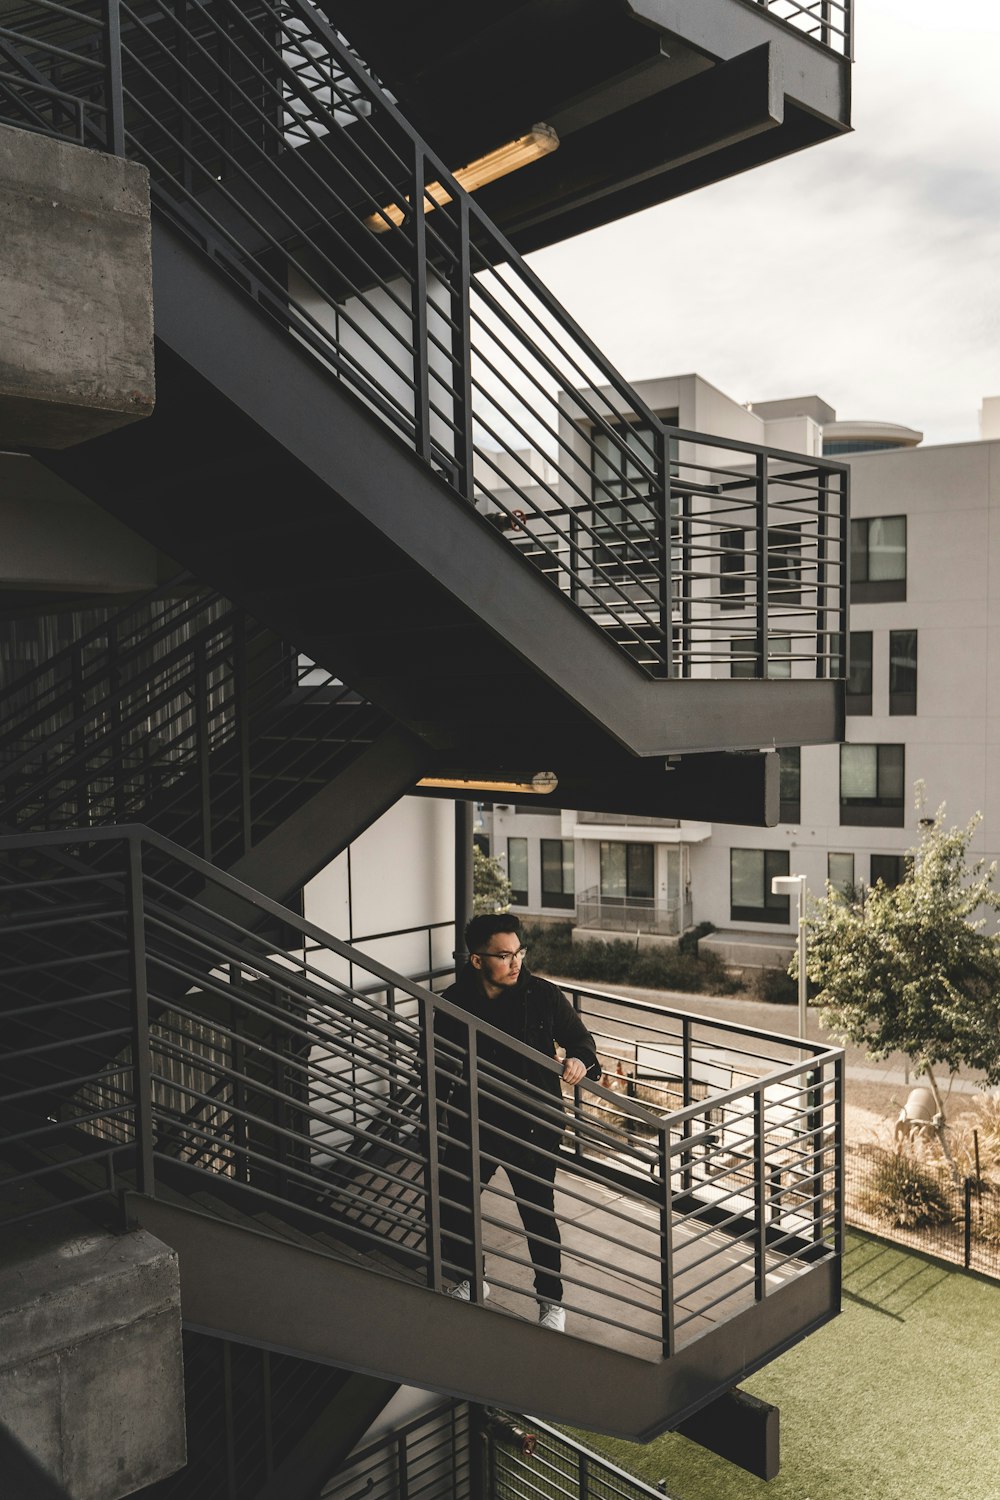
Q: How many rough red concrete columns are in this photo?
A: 0